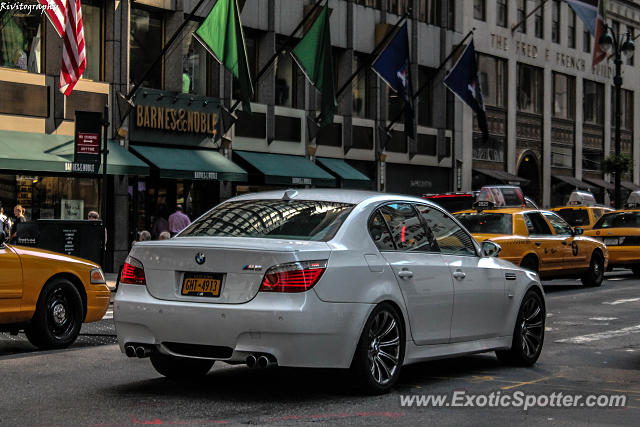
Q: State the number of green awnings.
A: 4